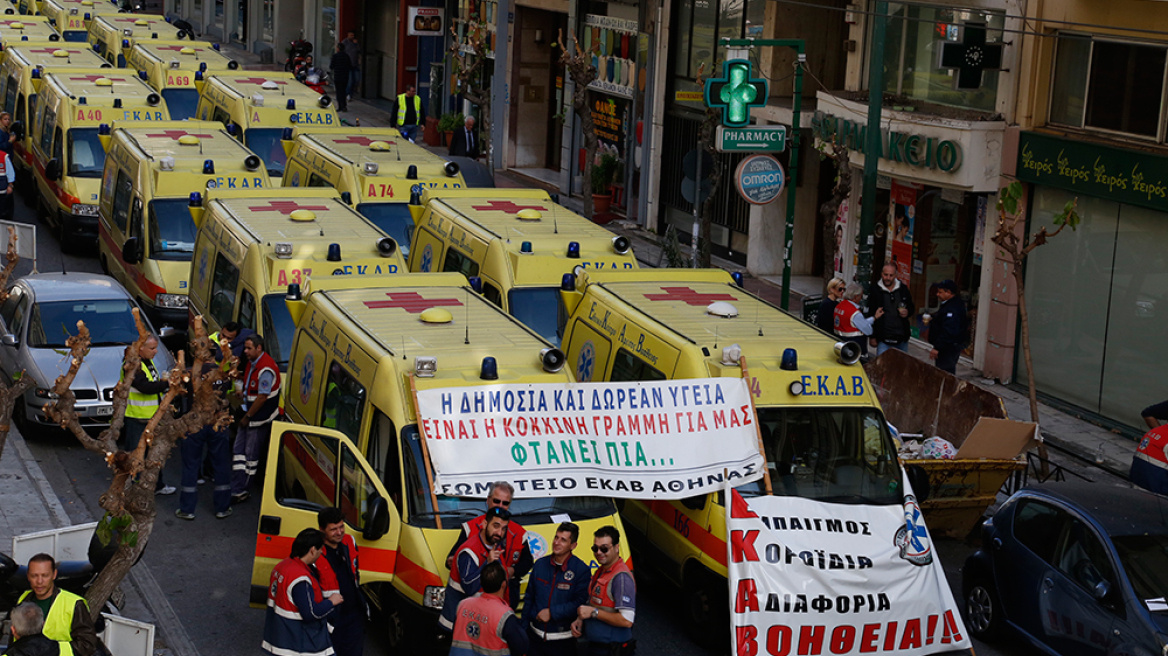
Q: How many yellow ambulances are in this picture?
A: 15